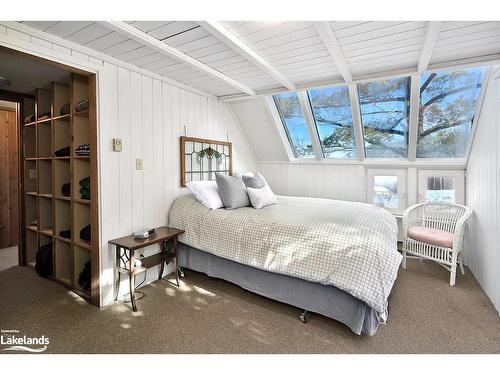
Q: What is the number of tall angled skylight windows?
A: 4